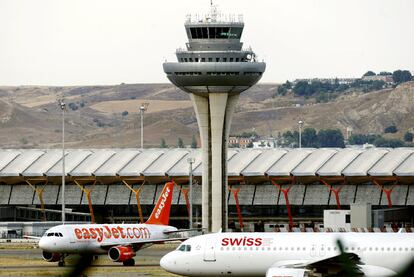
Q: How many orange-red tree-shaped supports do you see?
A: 8